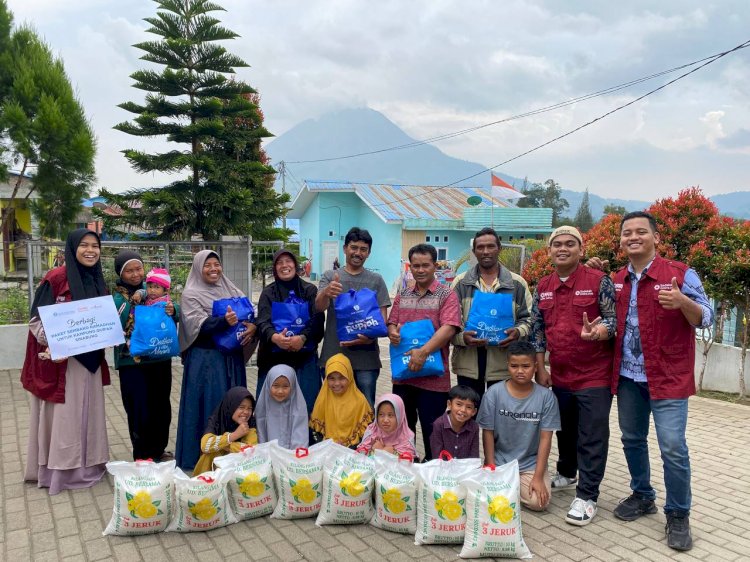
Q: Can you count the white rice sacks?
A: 8